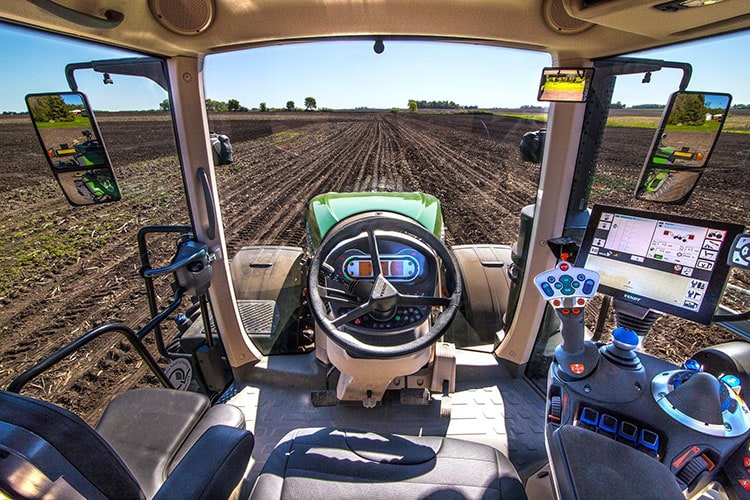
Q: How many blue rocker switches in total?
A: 4